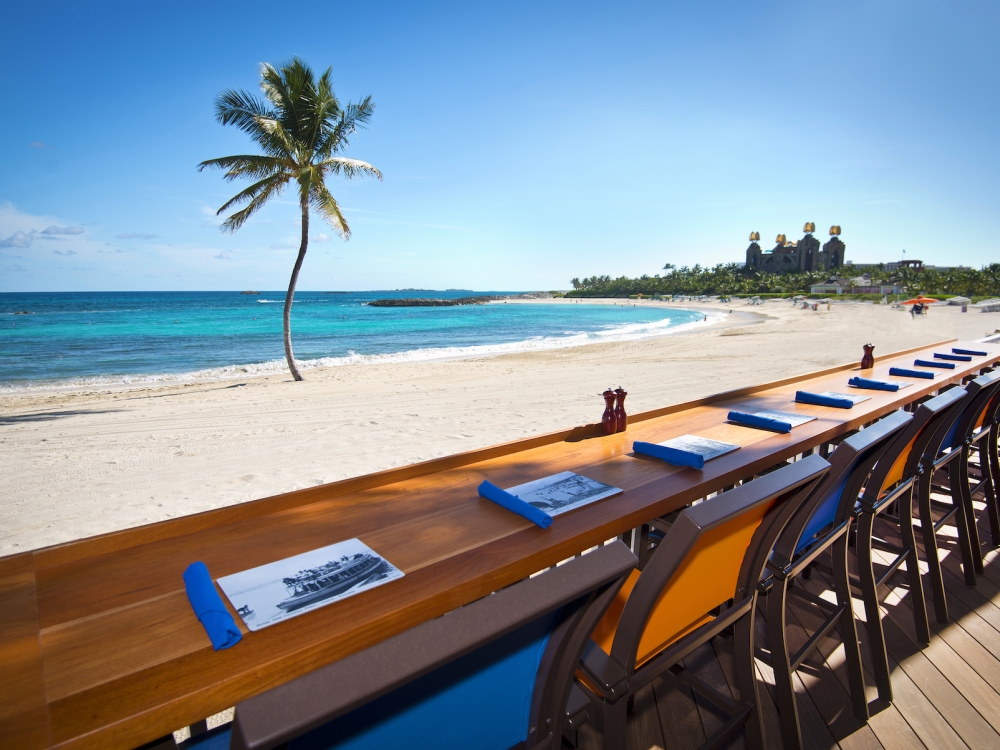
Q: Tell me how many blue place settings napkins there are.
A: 10